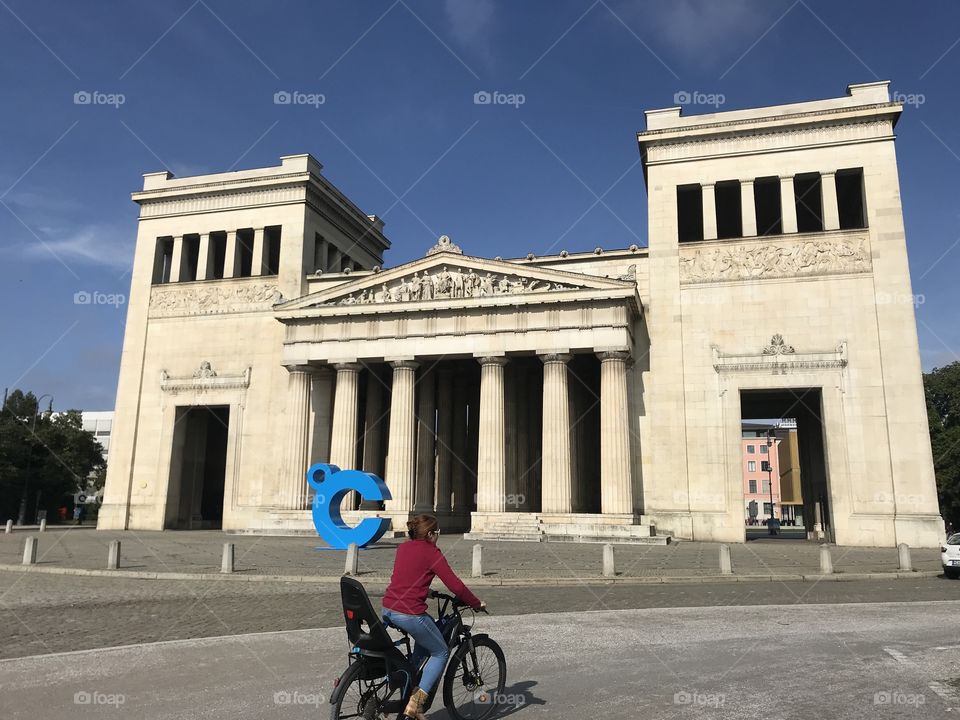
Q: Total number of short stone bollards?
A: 11